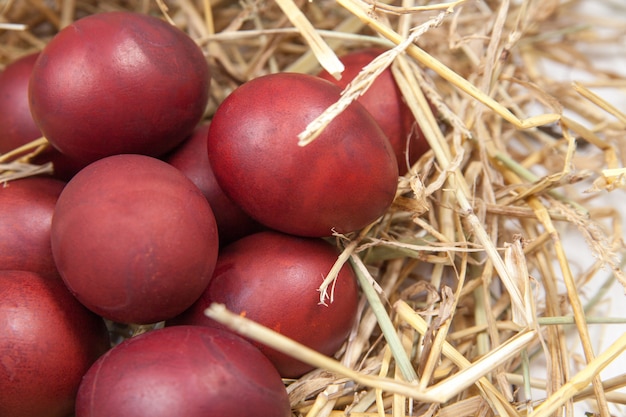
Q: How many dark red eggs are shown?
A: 10